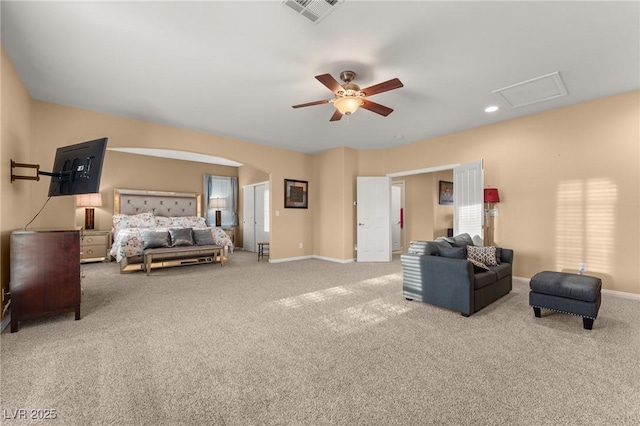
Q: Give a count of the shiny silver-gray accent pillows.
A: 3